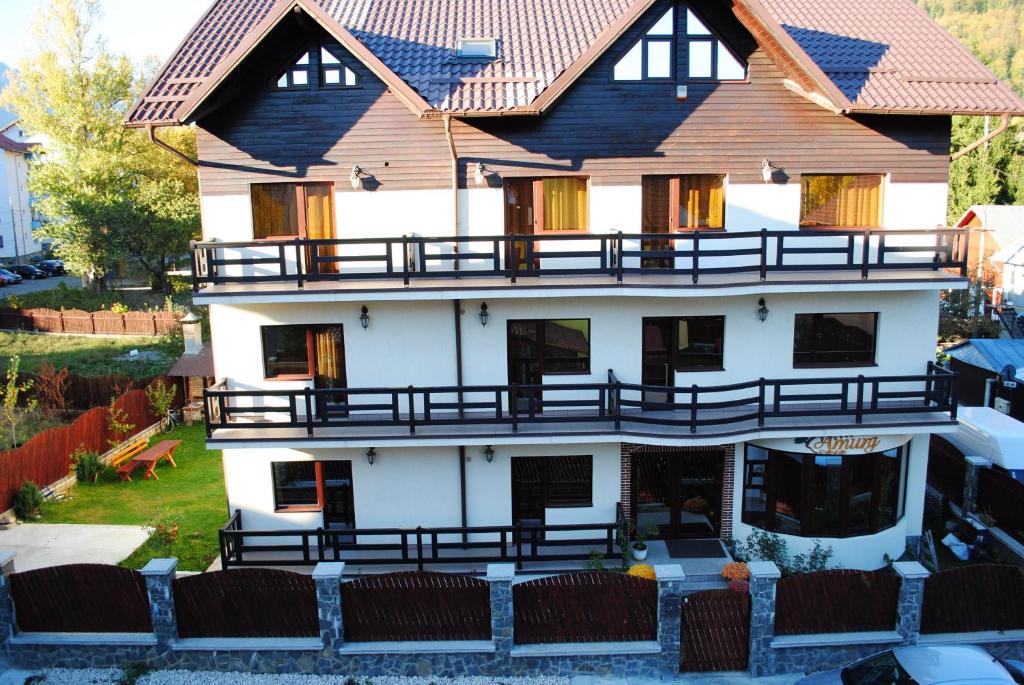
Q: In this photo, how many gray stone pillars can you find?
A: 8